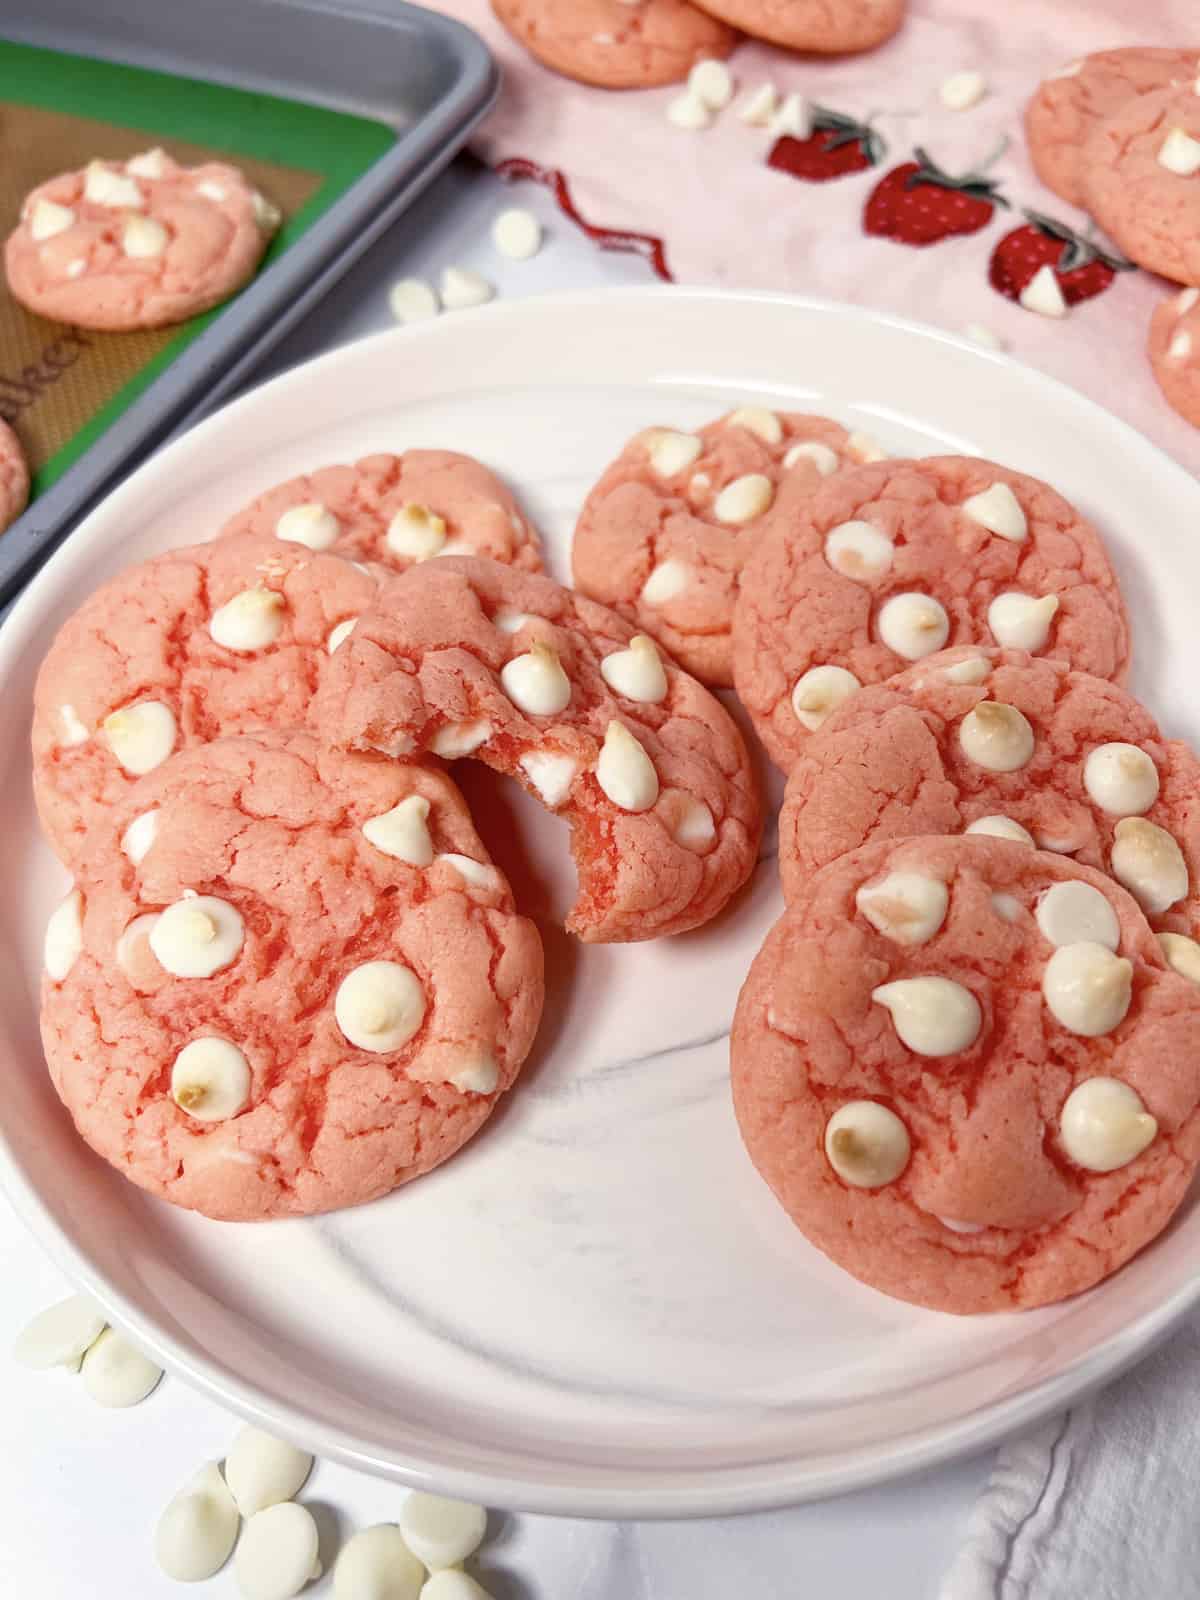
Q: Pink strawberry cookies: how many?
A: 15